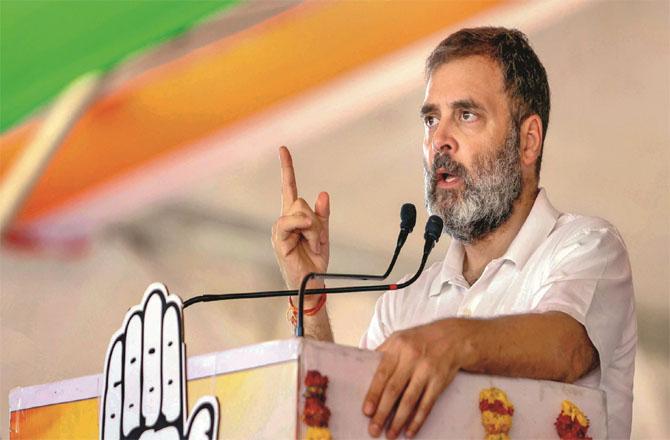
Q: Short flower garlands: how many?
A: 3